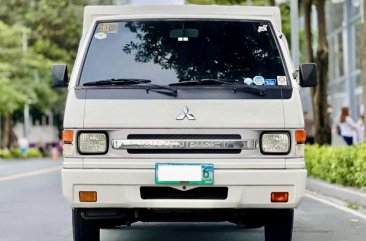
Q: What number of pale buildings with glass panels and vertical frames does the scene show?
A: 1